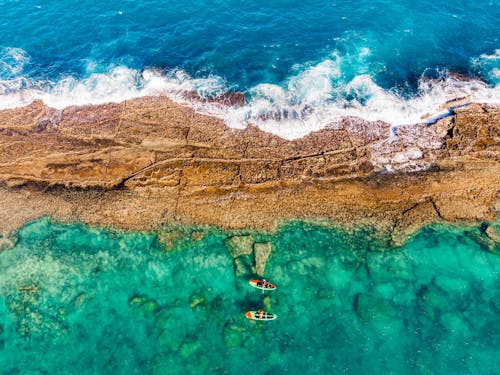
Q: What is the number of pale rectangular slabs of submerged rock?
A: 2